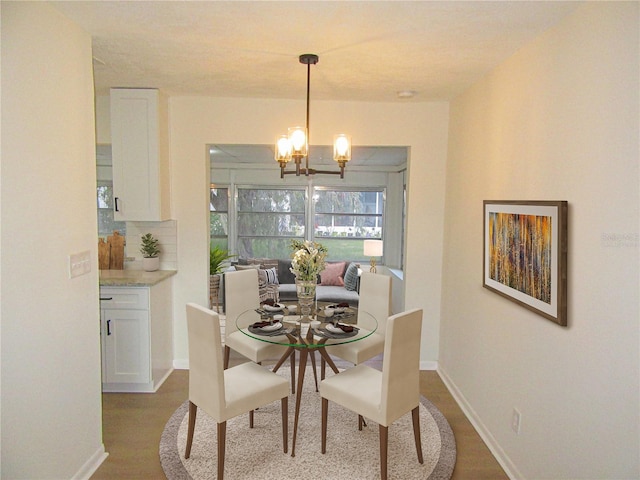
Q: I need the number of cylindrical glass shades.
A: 3